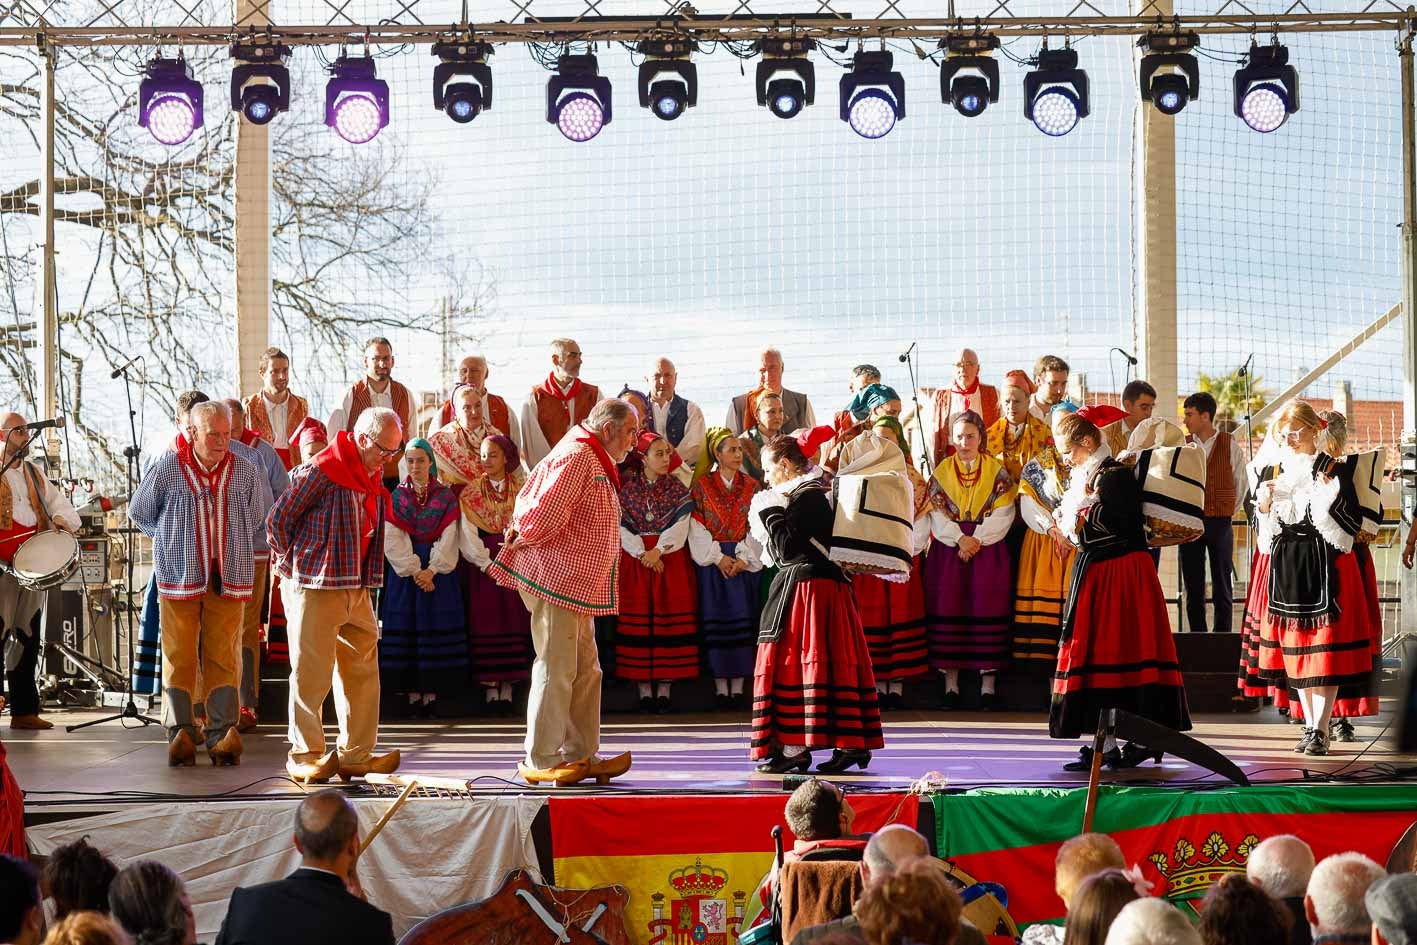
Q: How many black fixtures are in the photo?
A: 12